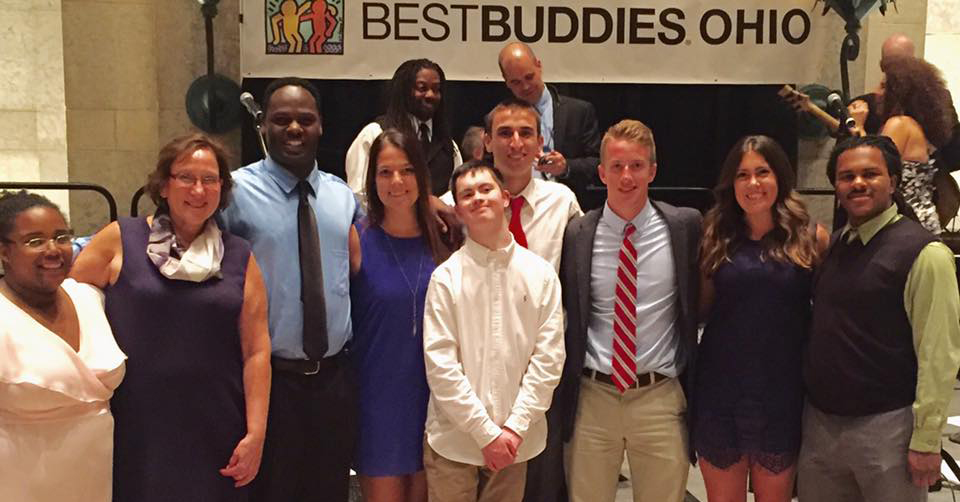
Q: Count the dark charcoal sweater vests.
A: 1